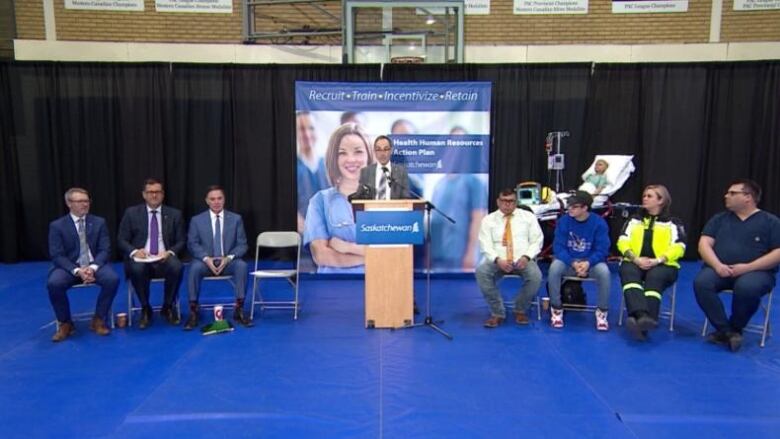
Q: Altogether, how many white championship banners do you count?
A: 6